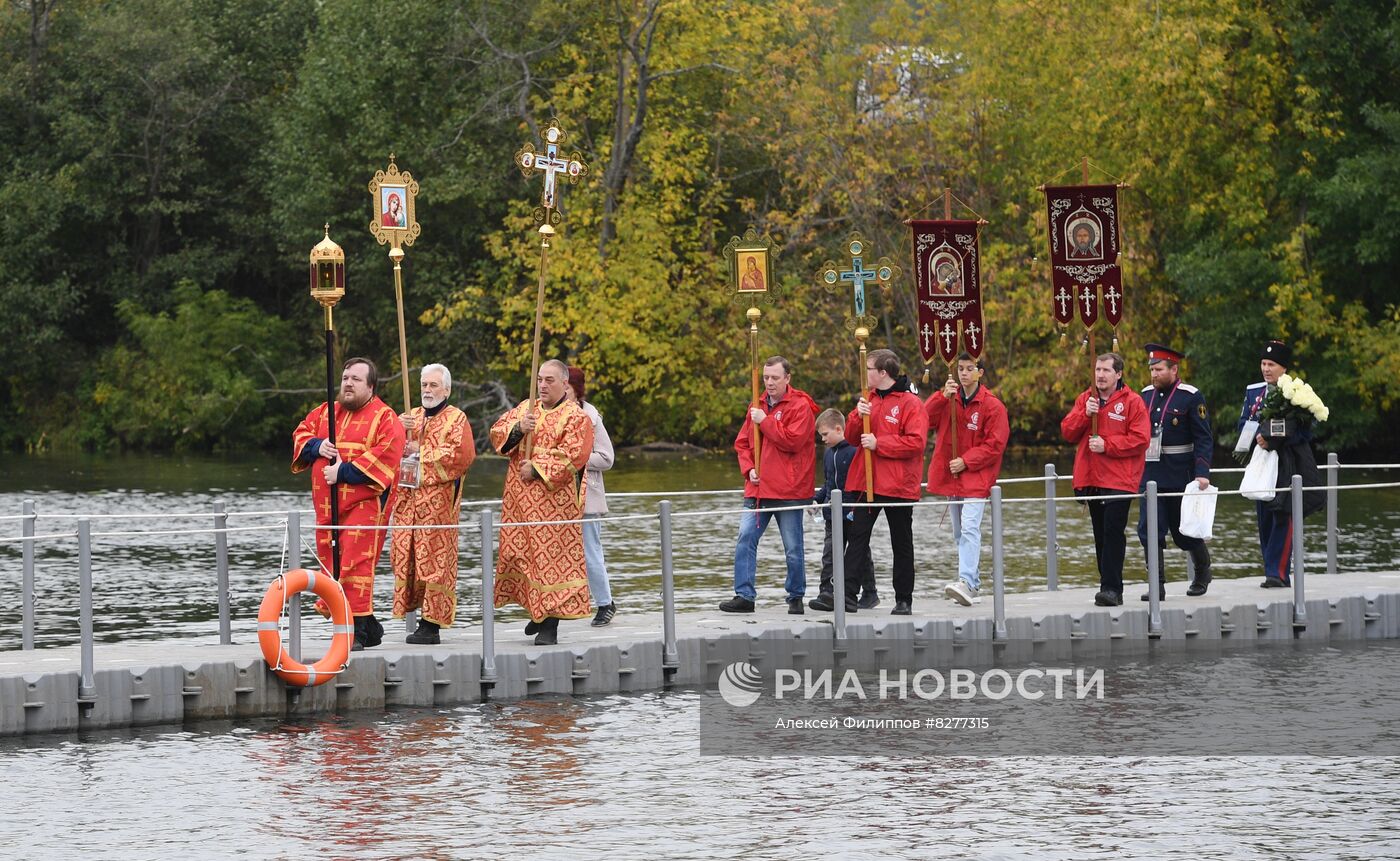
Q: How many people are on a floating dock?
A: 11